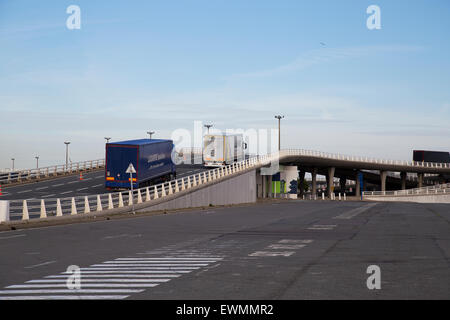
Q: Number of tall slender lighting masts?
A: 7